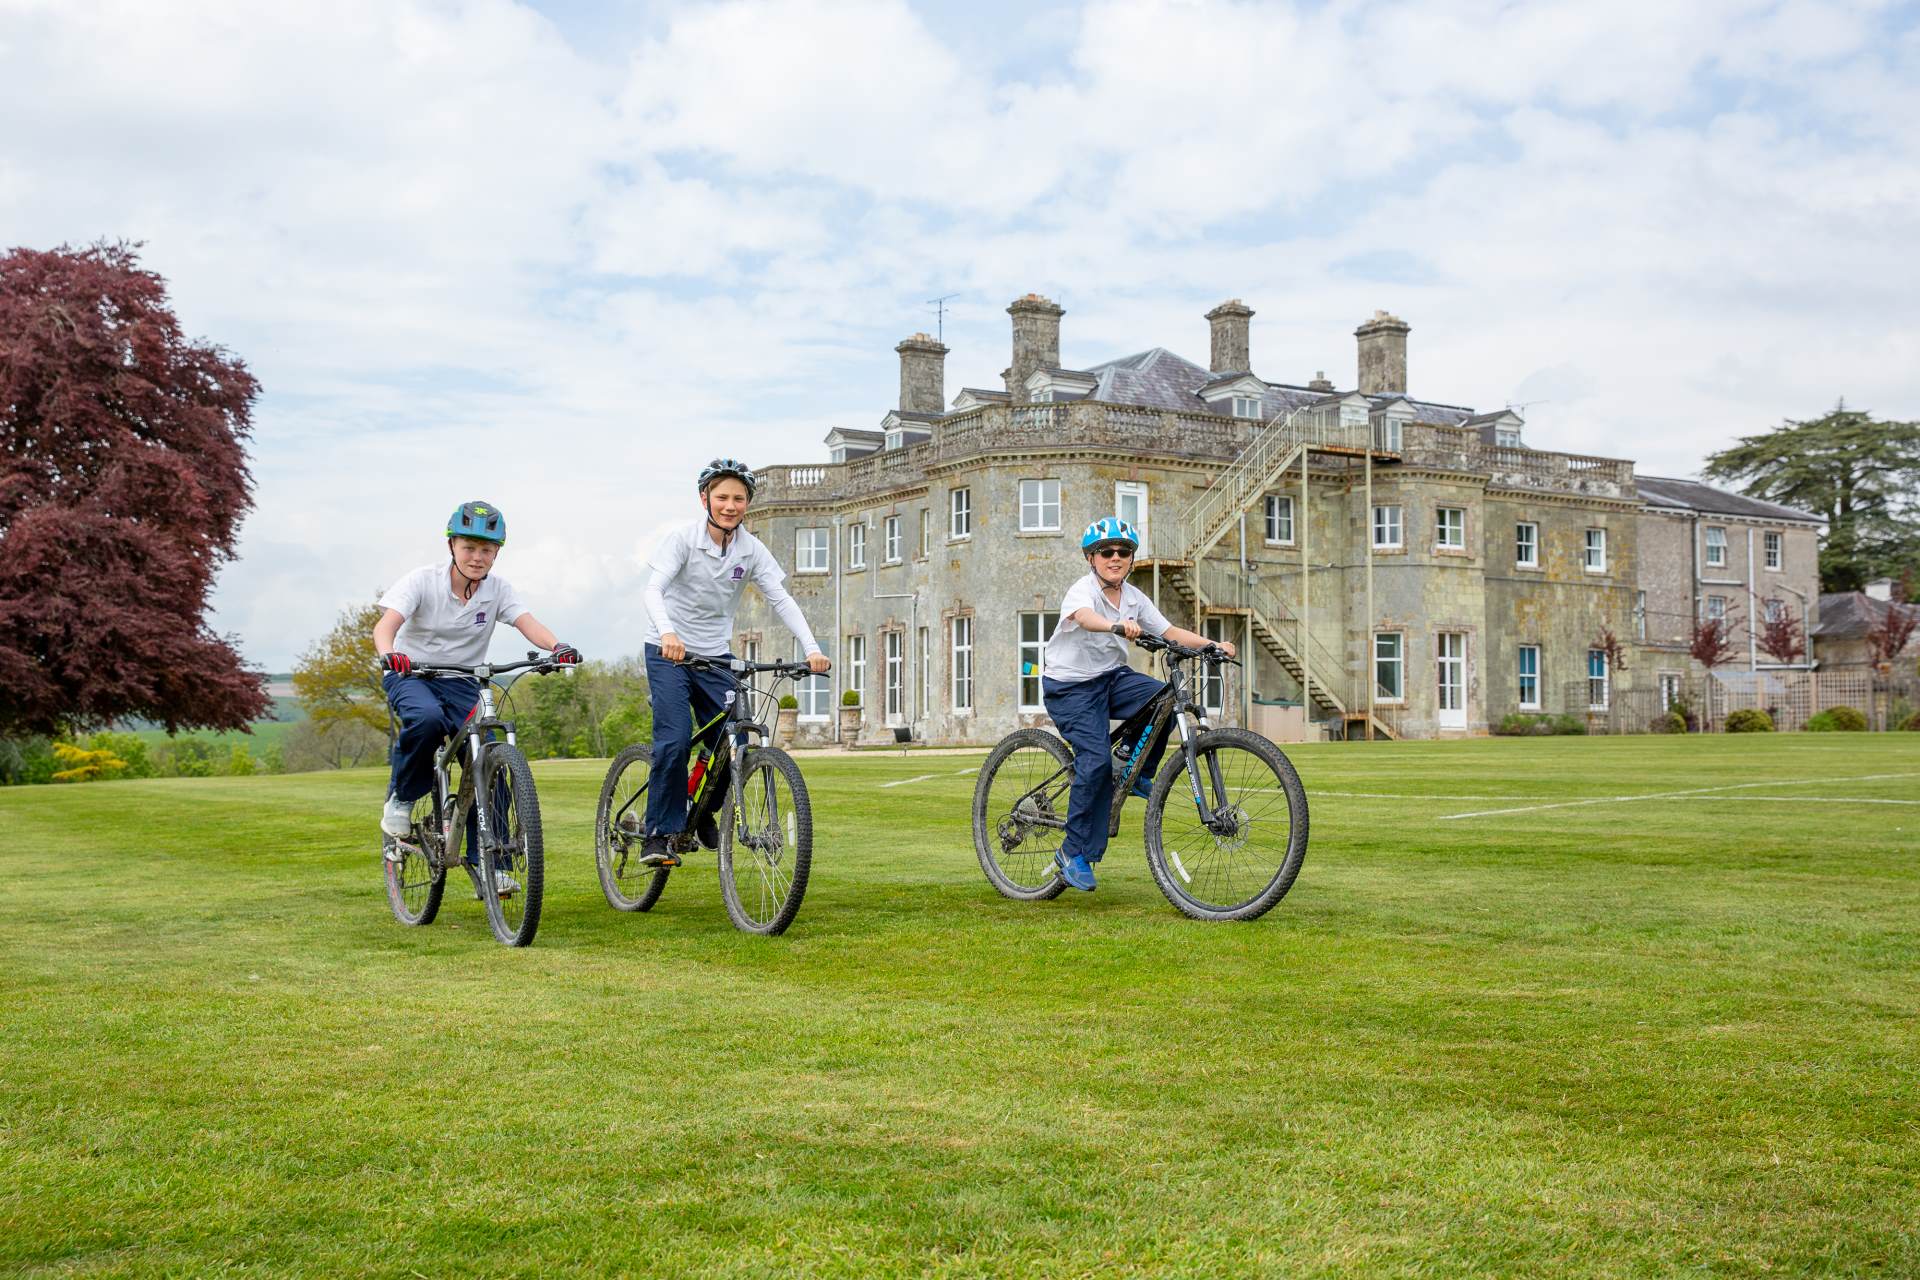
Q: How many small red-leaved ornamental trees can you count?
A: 4